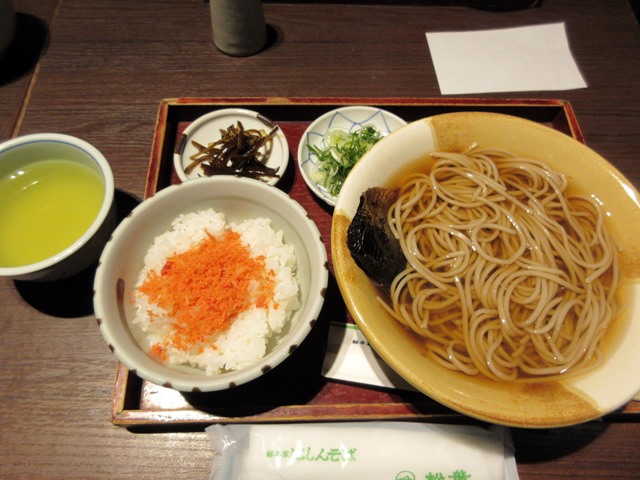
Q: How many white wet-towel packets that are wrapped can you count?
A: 1